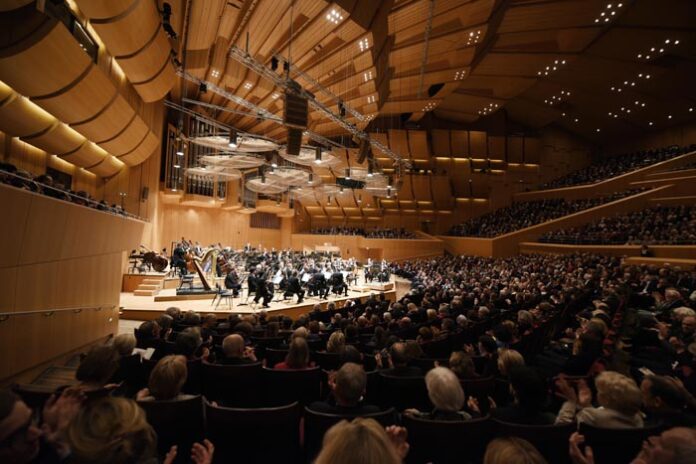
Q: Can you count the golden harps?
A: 1